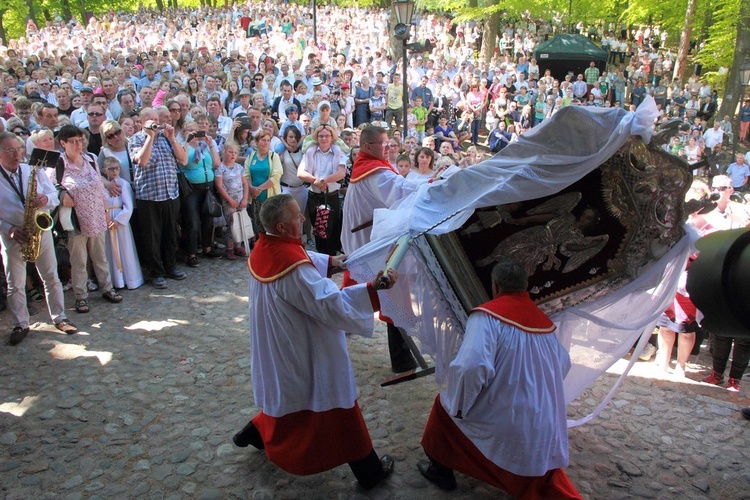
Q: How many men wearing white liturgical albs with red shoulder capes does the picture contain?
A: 3